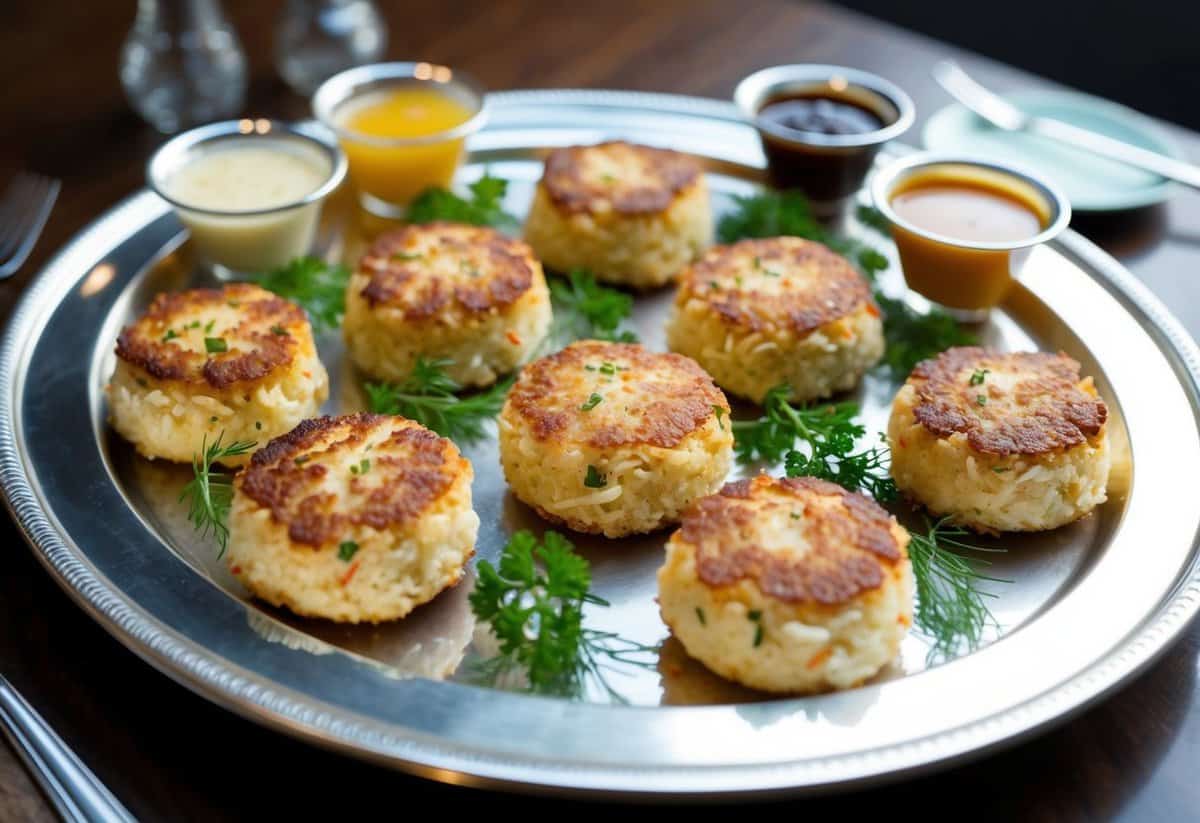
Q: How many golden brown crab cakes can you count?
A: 8